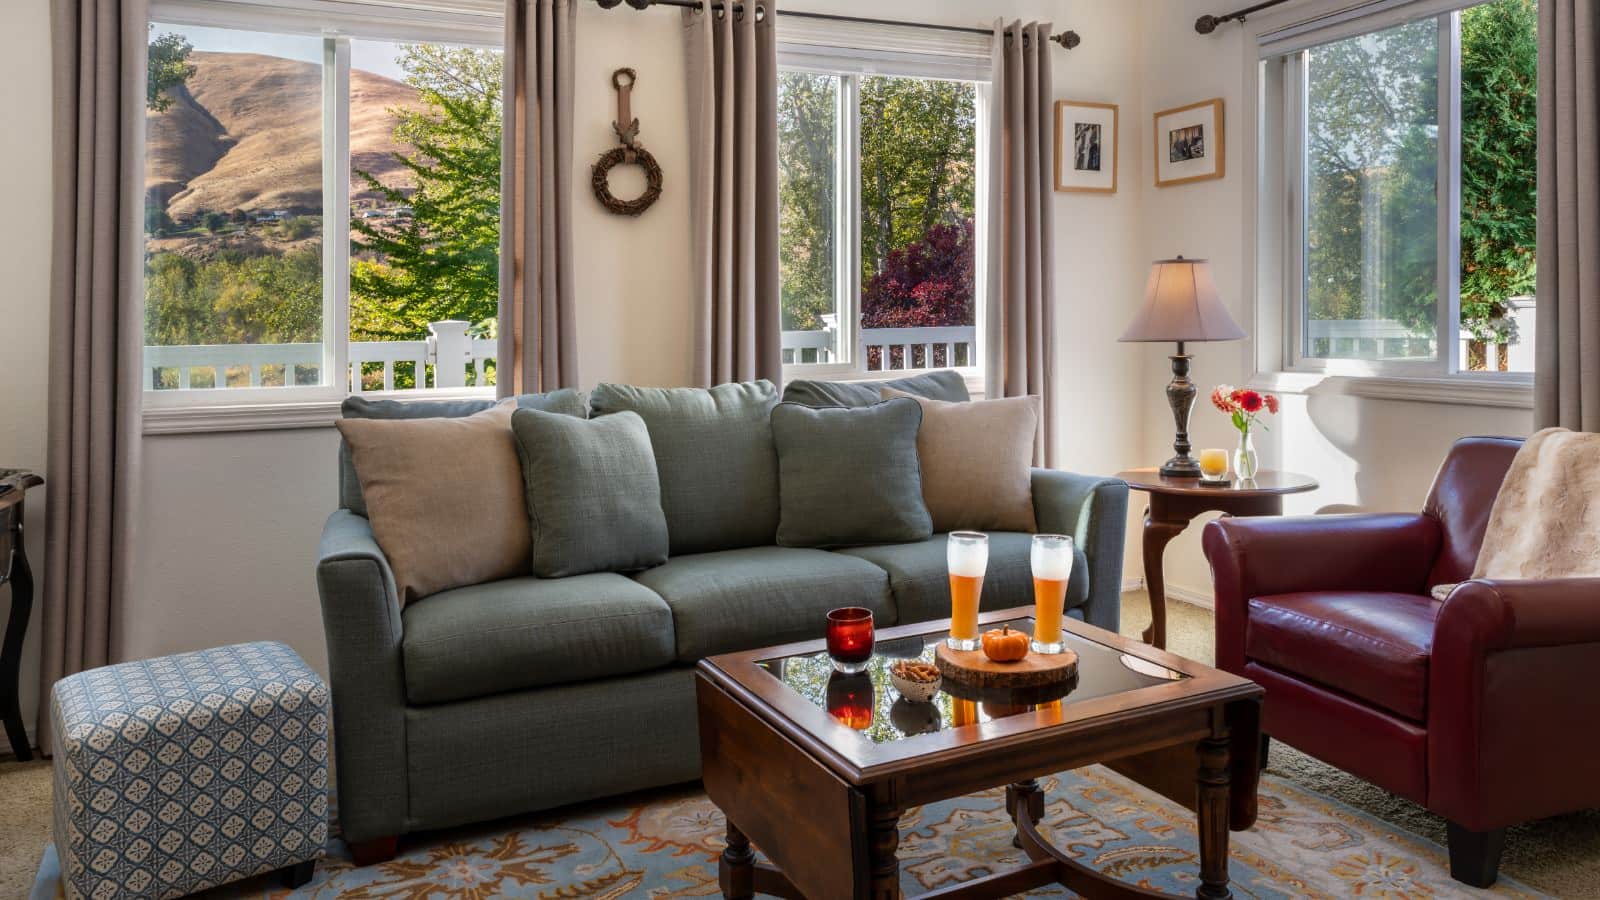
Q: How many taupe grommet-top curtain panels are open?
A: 5